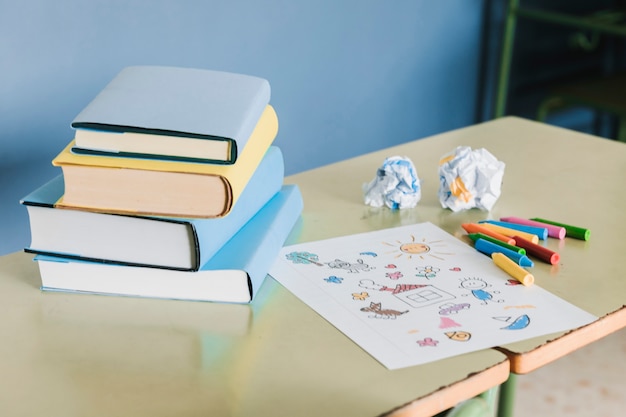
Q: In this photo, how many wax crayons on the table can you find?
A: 9